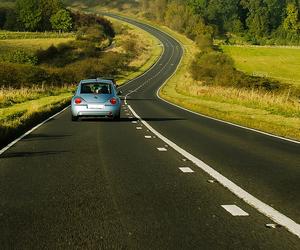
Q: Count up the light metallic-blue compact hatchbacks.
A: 1